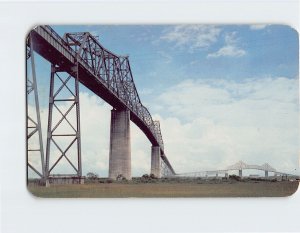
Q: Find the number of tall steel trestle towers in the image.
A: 2